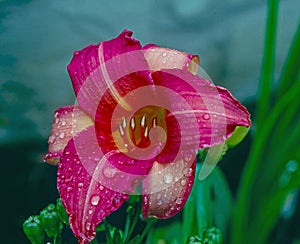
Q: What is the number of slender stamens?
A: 6